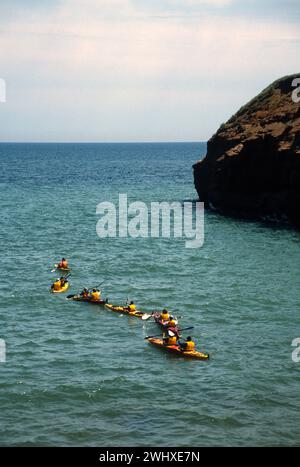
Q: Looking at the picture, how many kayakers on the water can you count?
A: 10